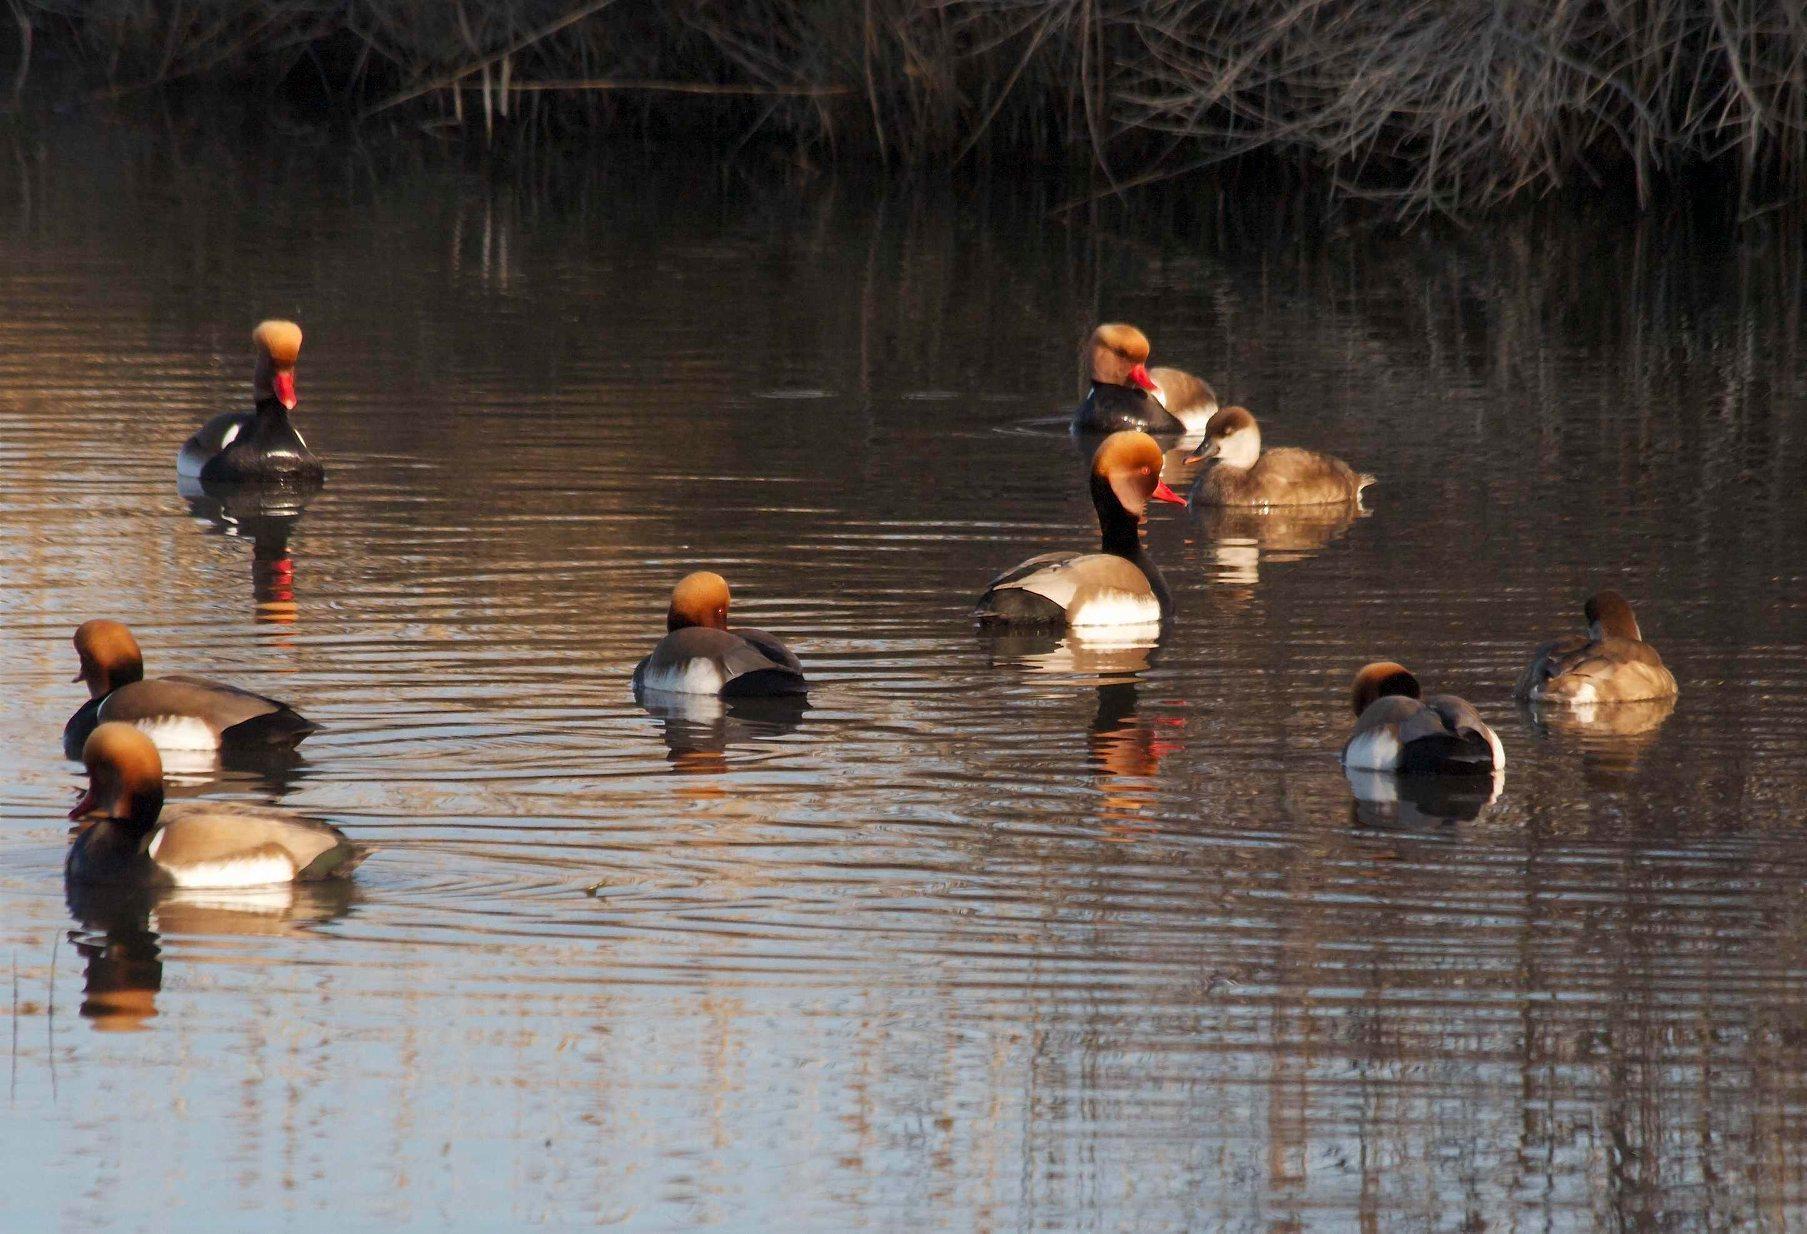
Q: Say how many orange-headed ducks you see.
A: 7